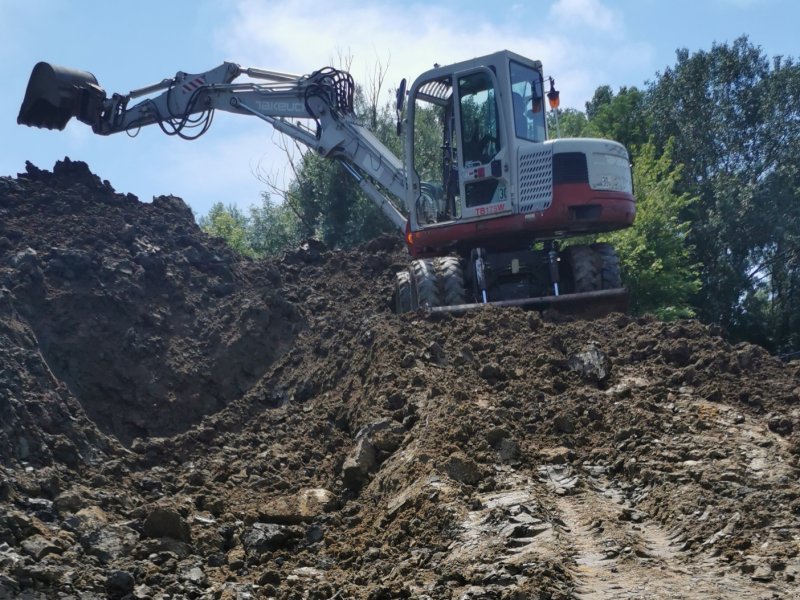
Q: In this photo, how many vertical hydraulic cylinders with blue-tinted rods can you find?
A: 2